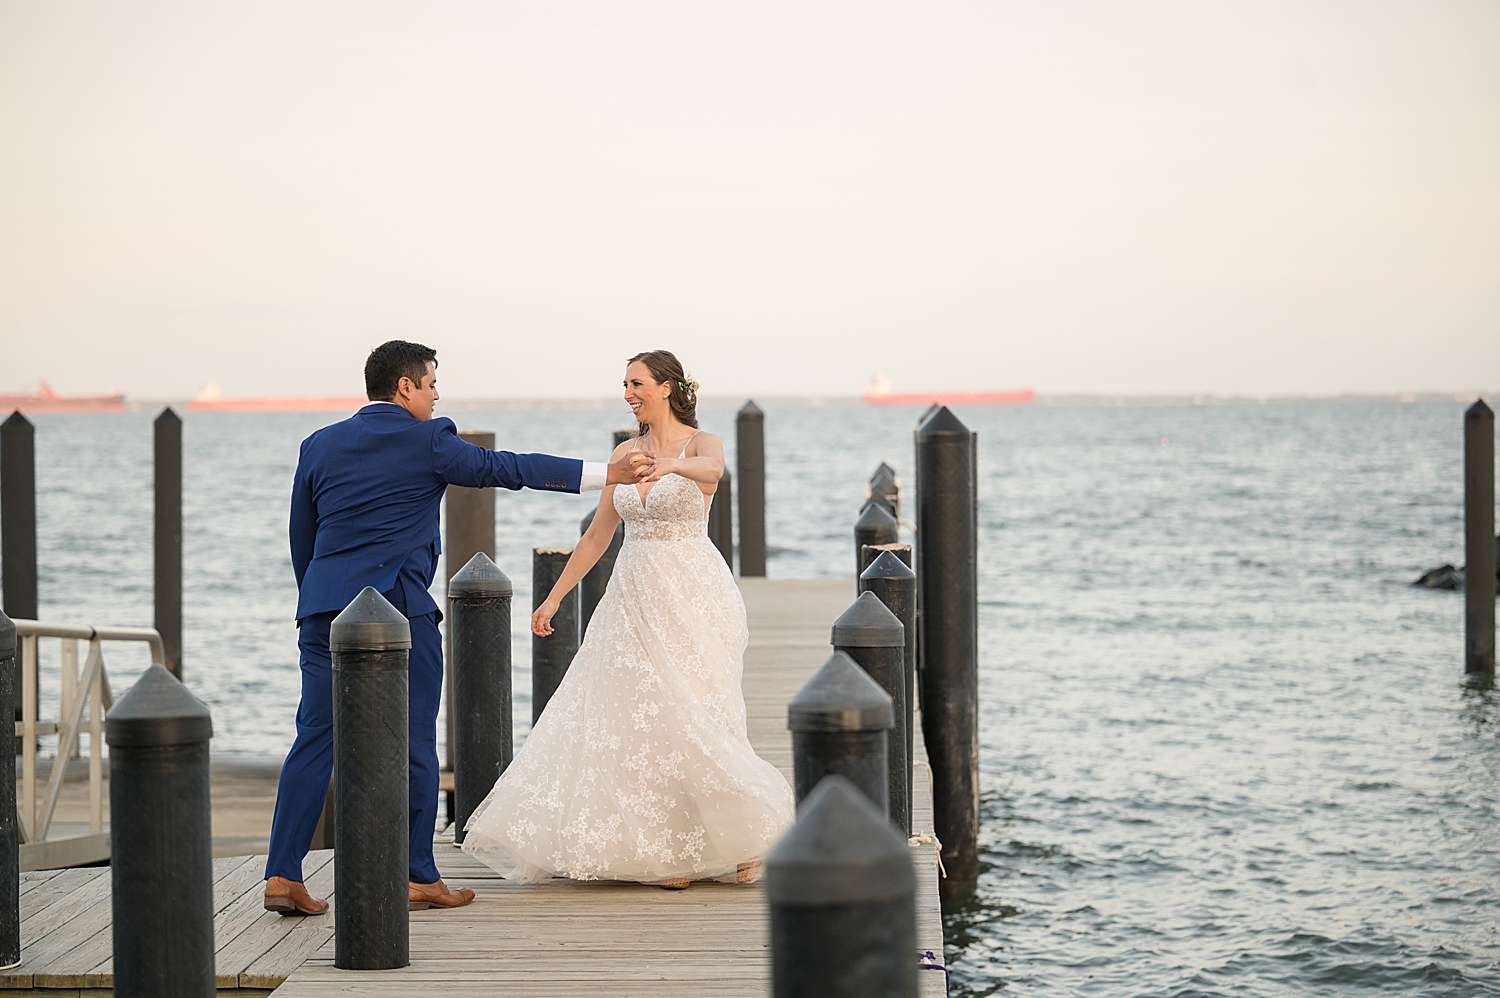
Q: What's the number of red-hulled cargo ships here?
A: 3